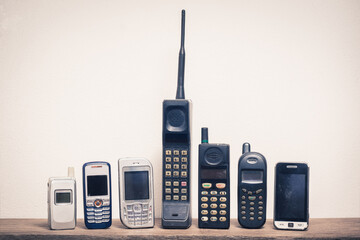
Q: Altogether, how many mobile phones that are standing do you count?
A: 7